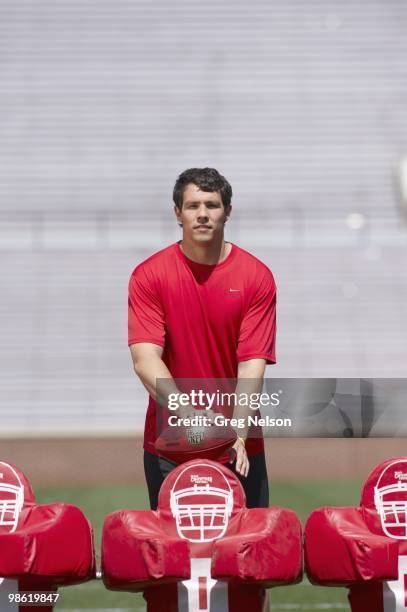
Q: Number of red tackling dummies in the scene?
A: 3